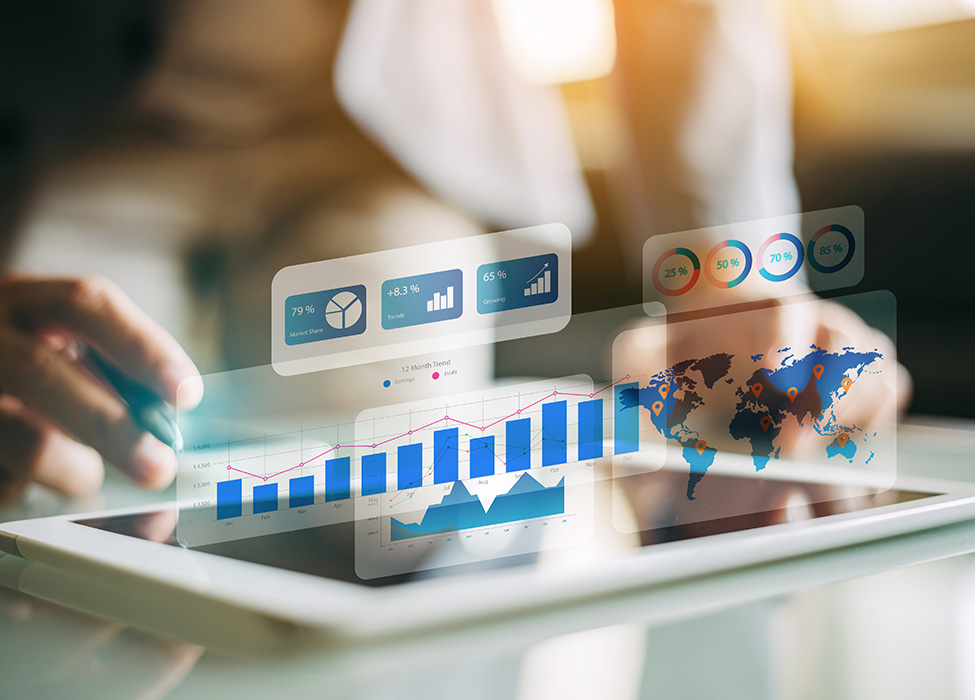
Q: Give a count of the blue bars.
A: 12